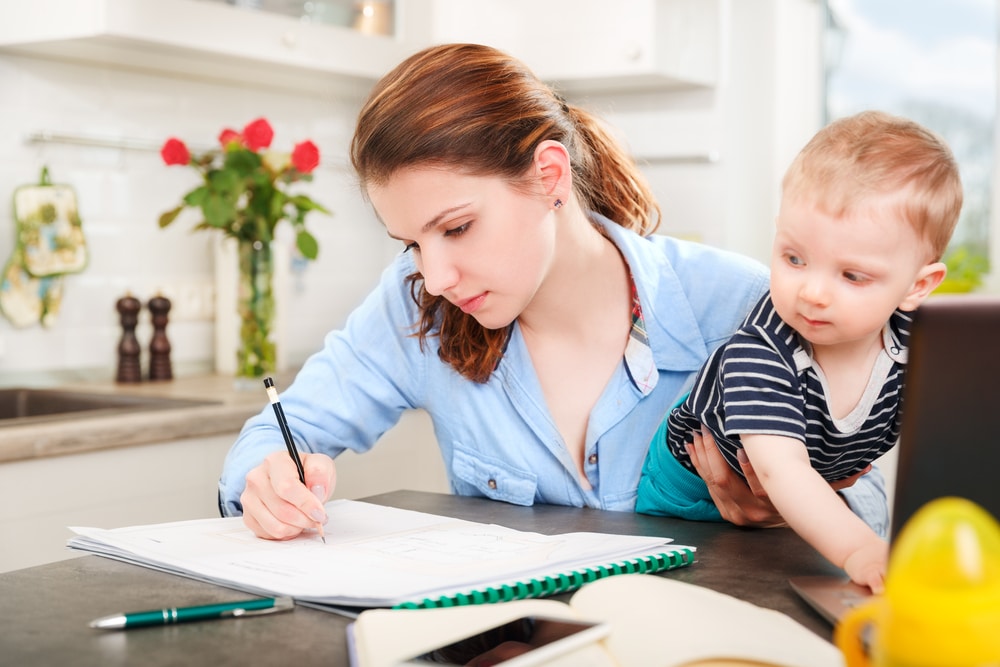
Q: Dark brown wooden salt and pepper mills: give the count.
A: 2